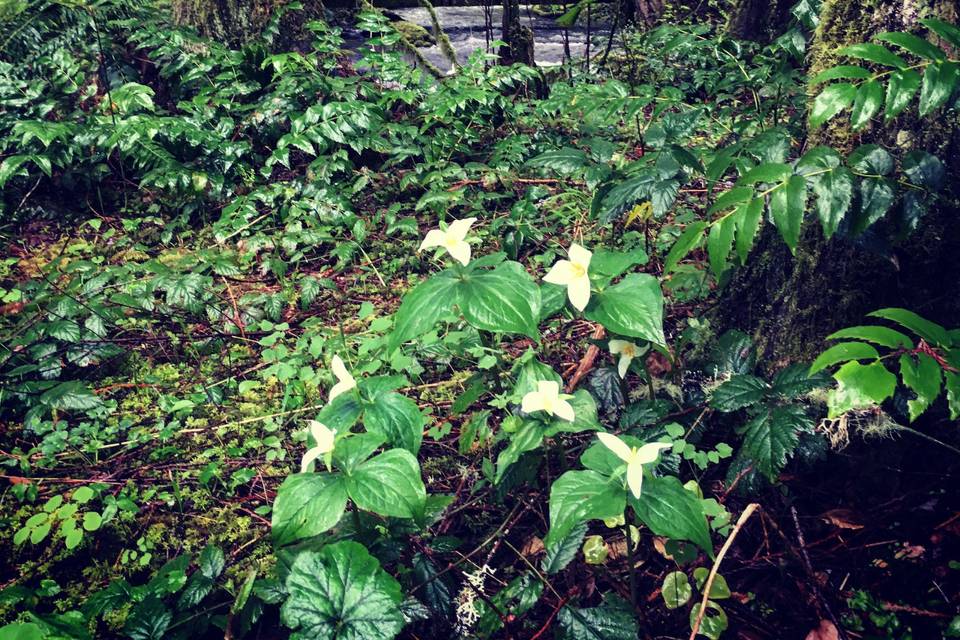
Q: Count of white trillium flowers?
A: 7